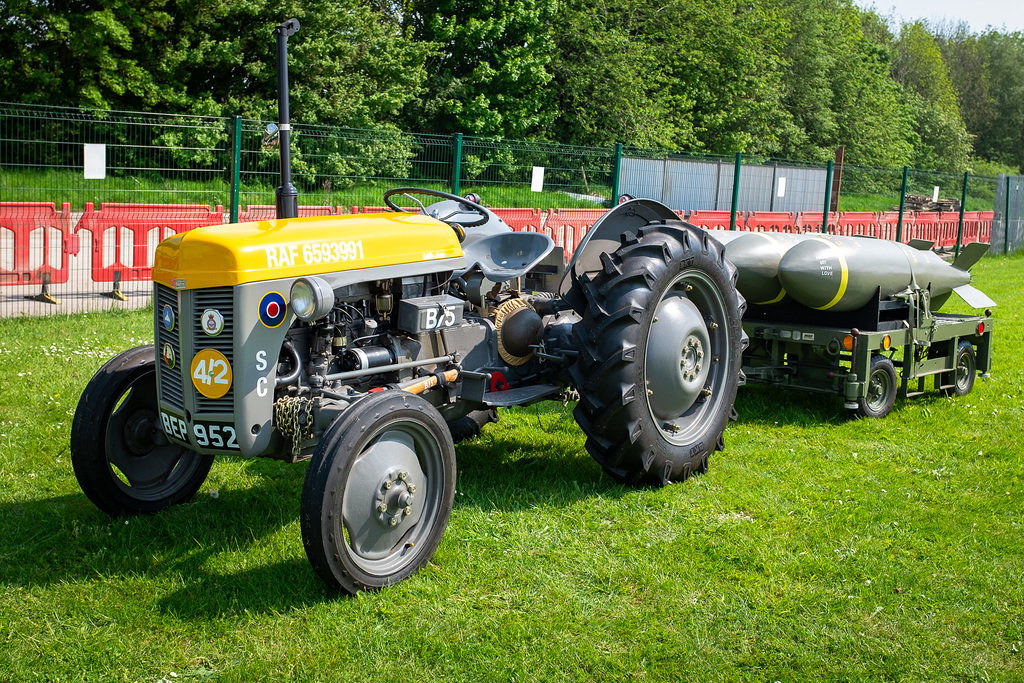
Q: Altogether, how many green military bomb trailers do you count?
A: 1